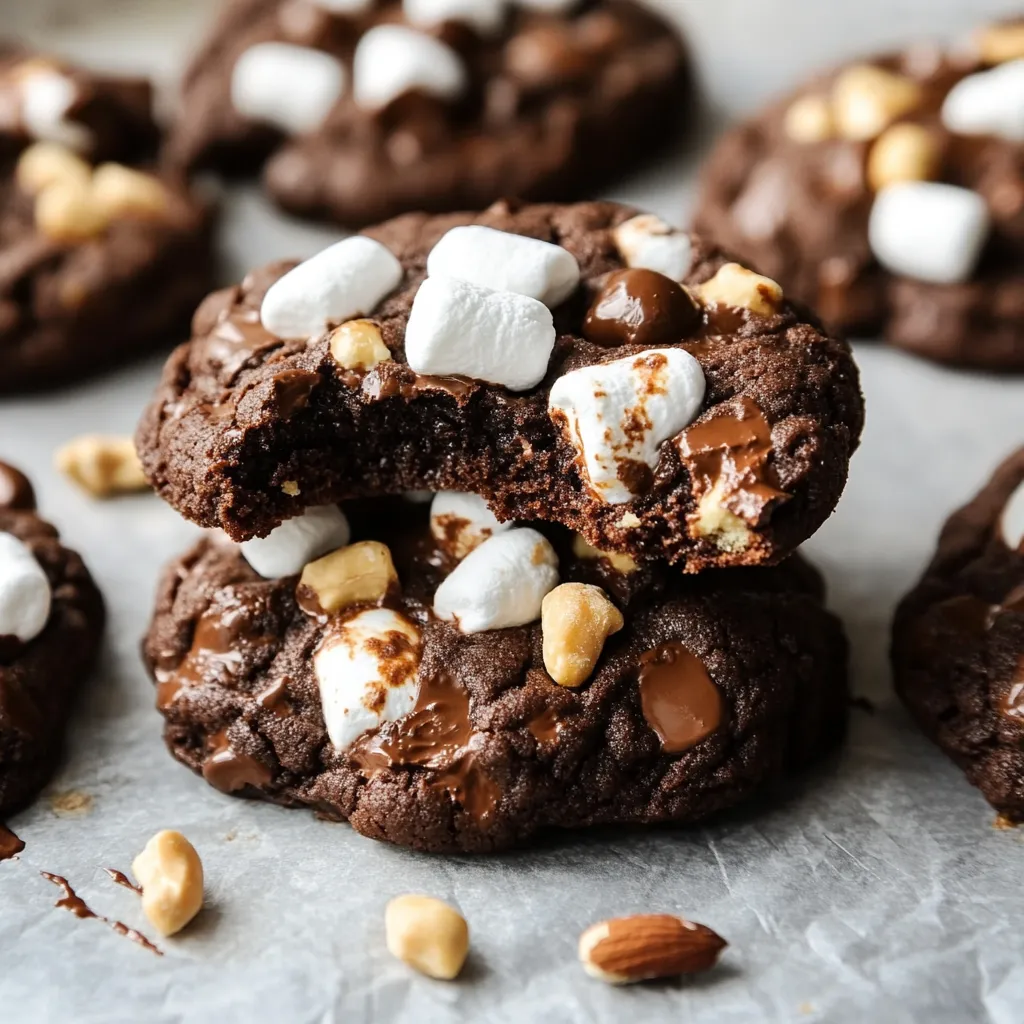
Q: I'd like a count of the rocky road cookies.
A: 7